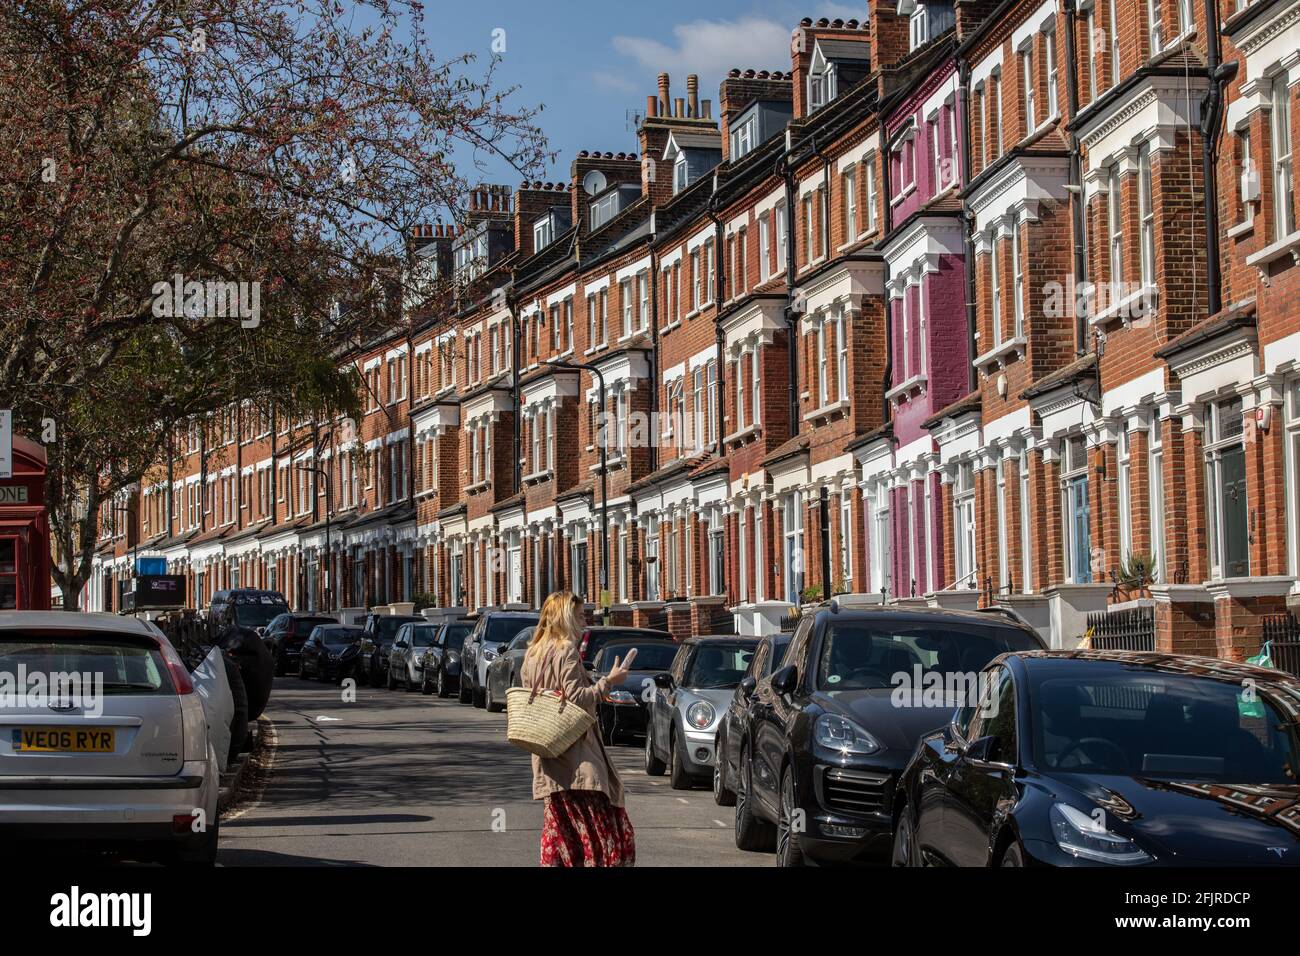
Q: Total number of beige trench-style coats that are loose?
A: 1